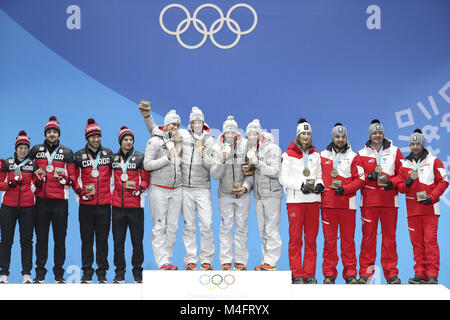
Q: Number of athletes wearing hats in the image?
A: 12